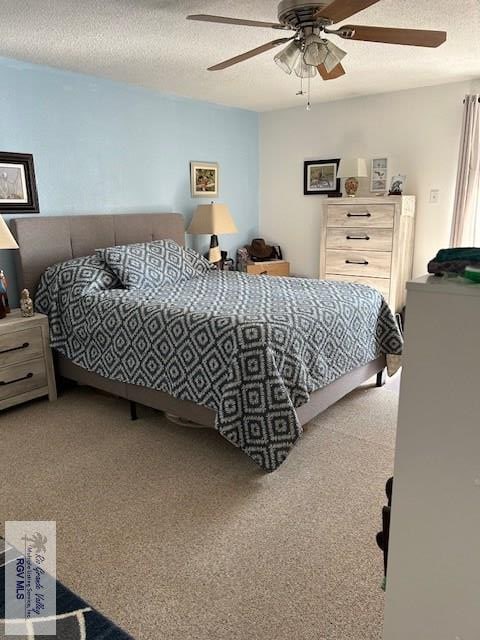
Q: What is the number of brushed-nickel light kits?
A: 1